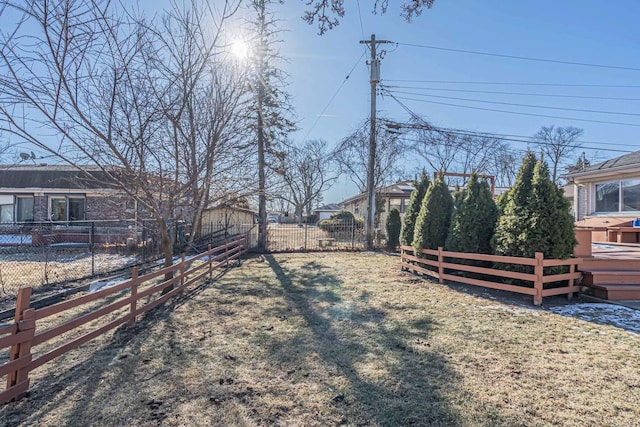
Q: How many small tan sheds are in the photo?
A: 1